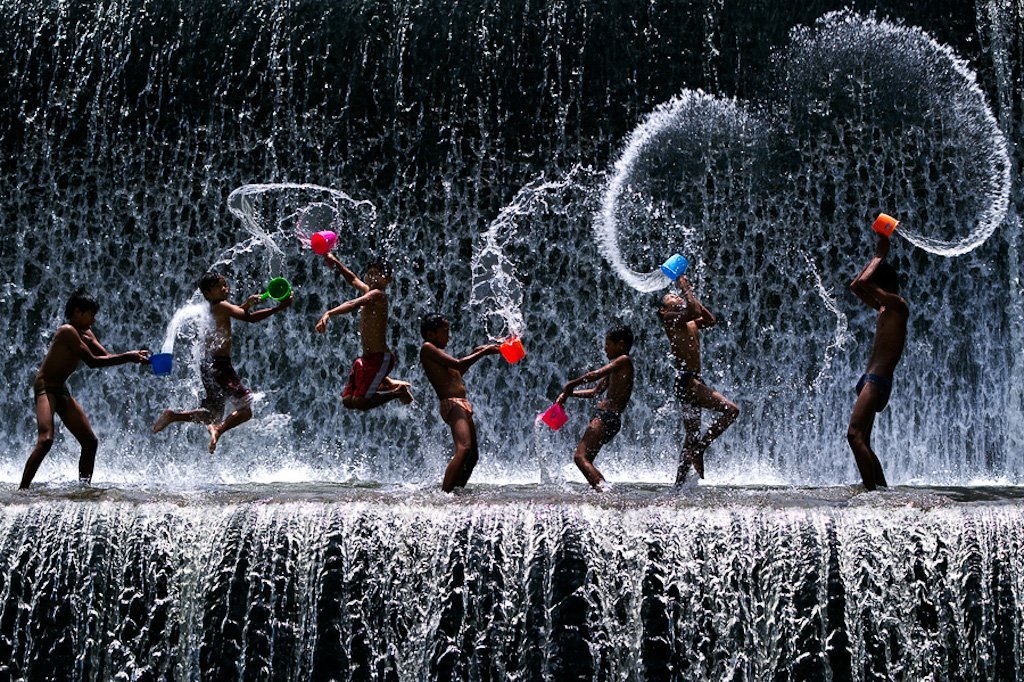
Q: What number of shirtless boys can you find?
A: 7